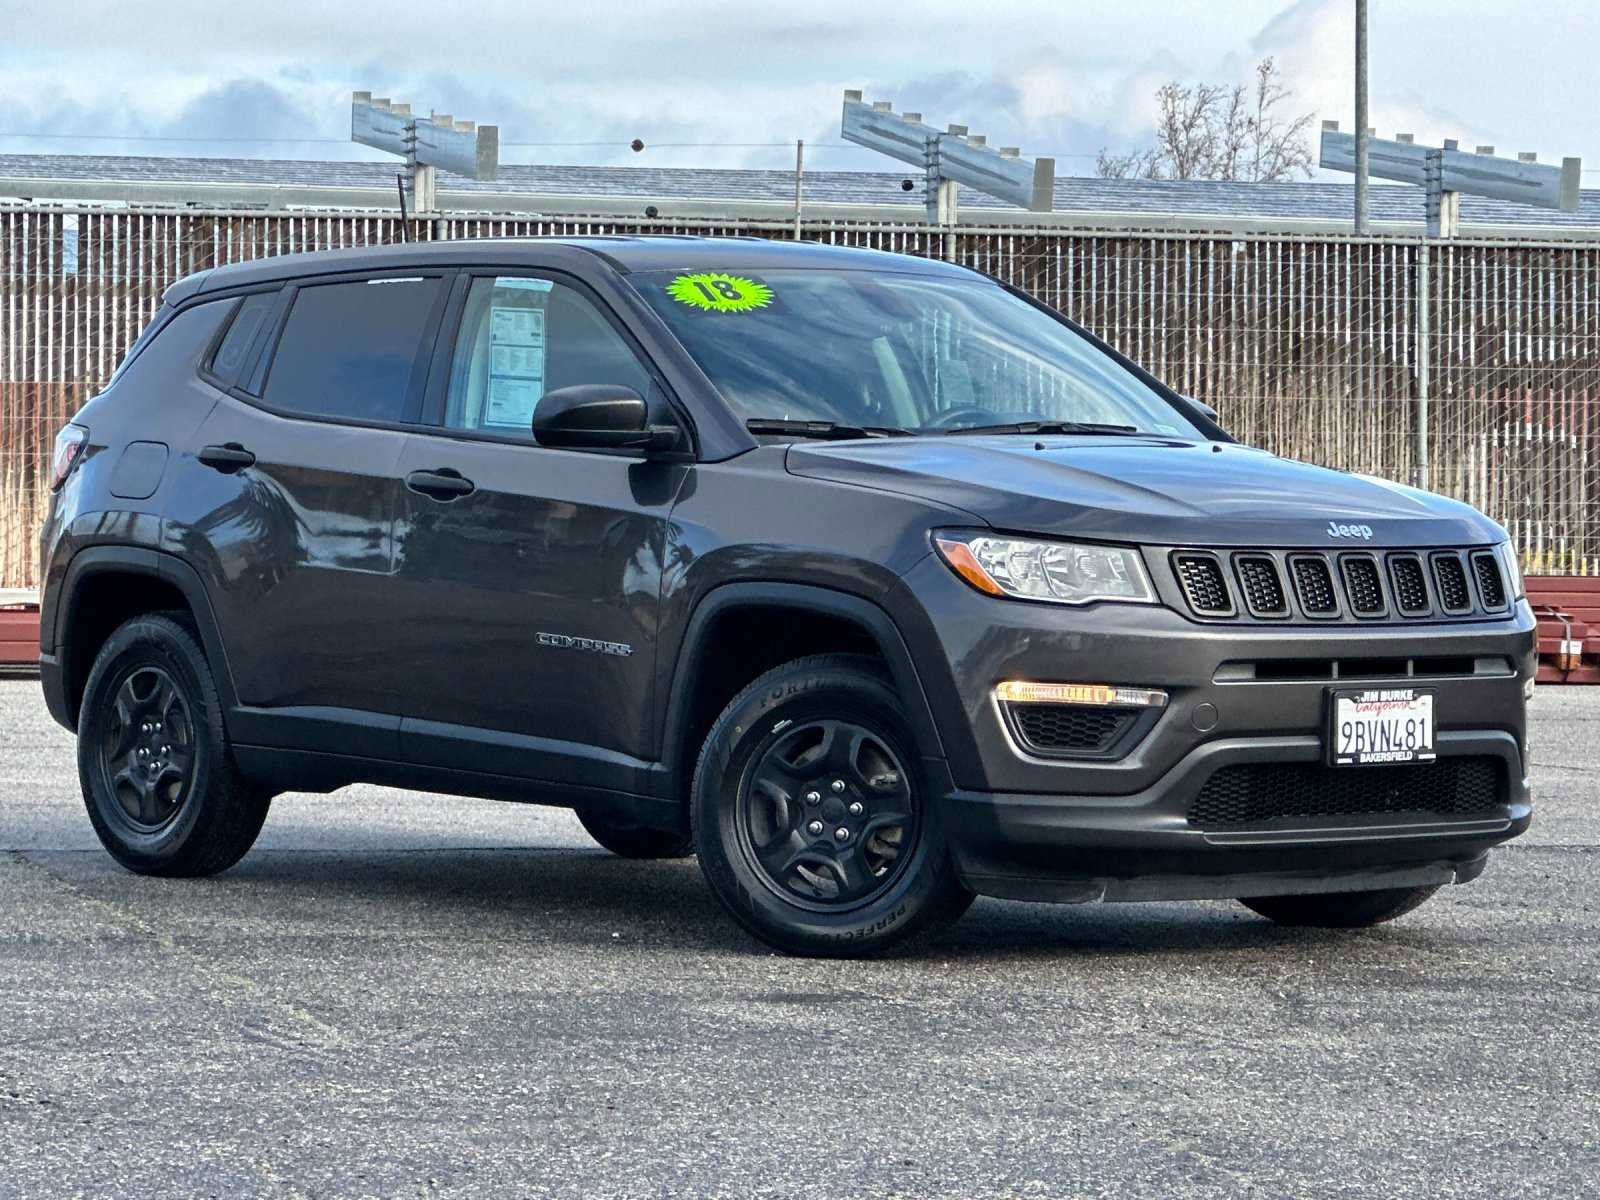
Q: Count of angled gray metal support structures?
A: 3